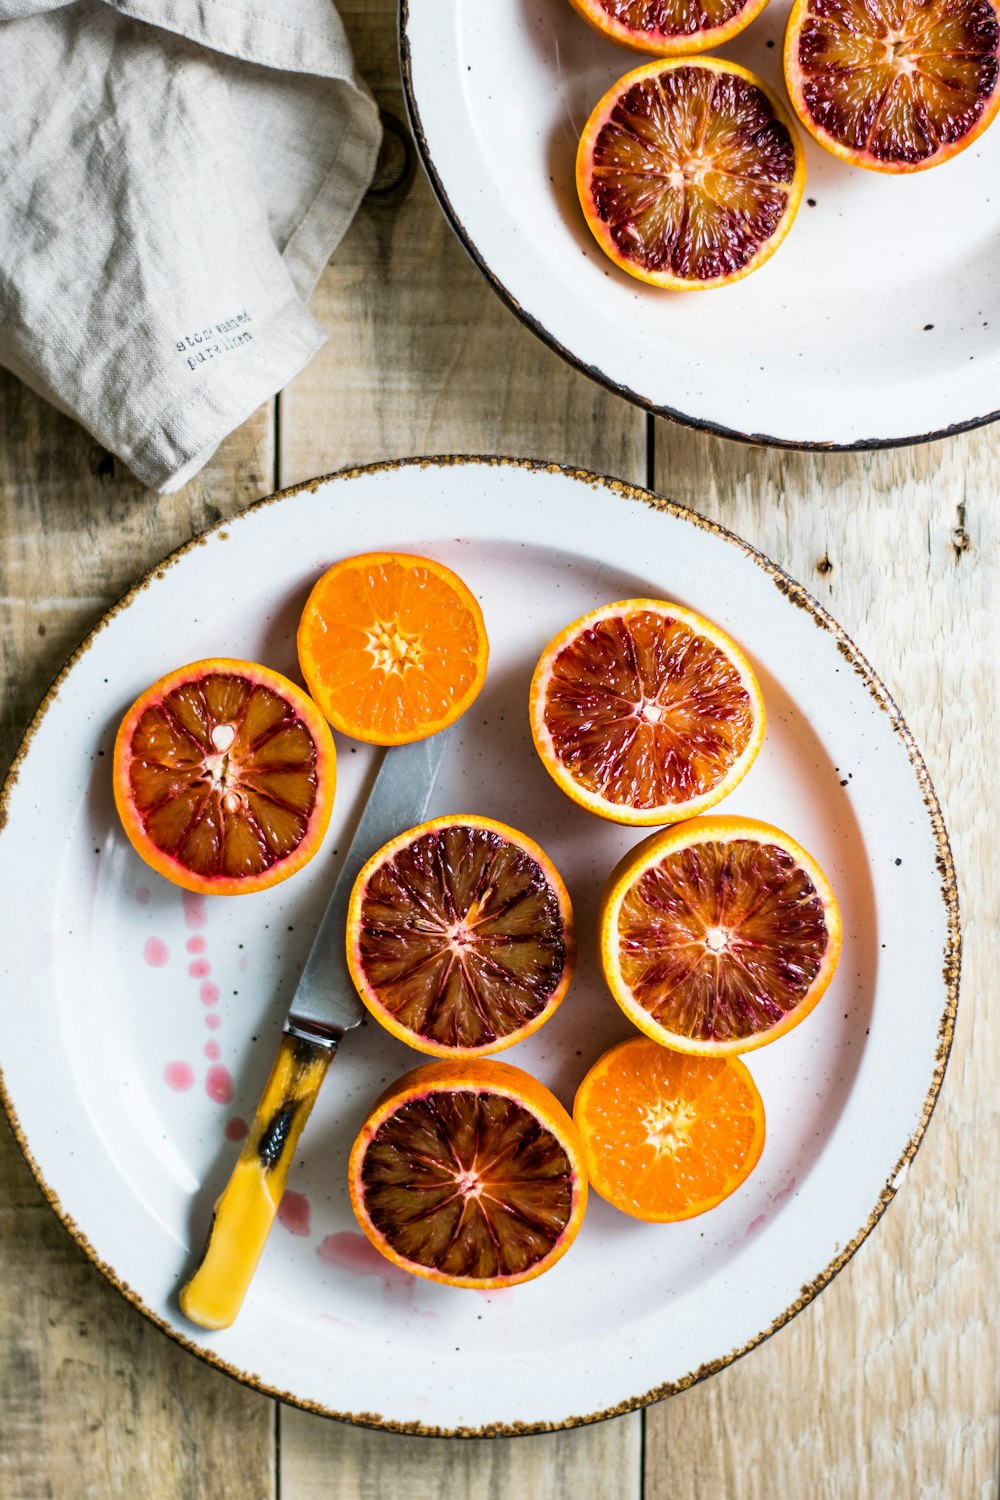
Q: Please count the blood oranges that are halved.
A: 8